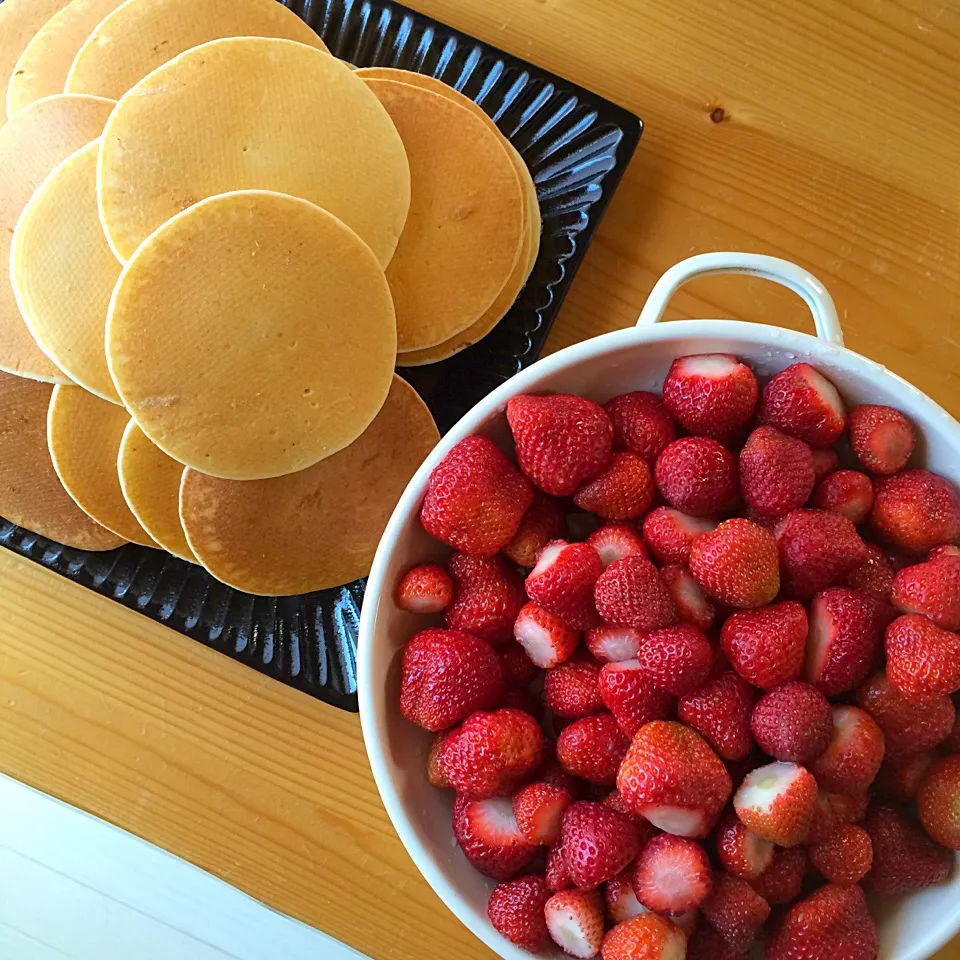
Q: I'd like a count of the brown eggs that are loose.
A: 0